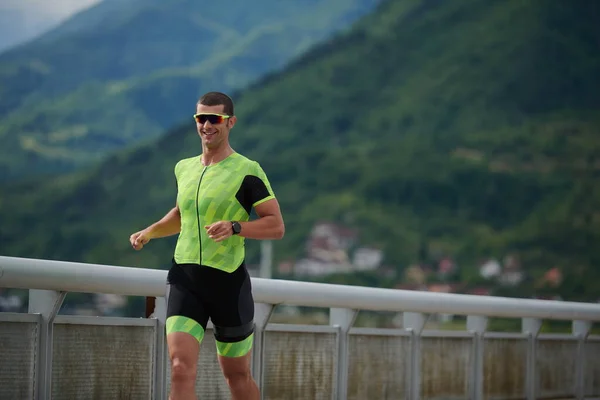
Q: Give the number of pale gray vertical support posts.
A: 8